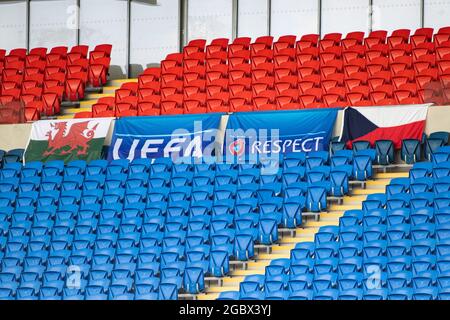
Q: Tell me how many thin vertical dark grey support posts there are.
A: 9